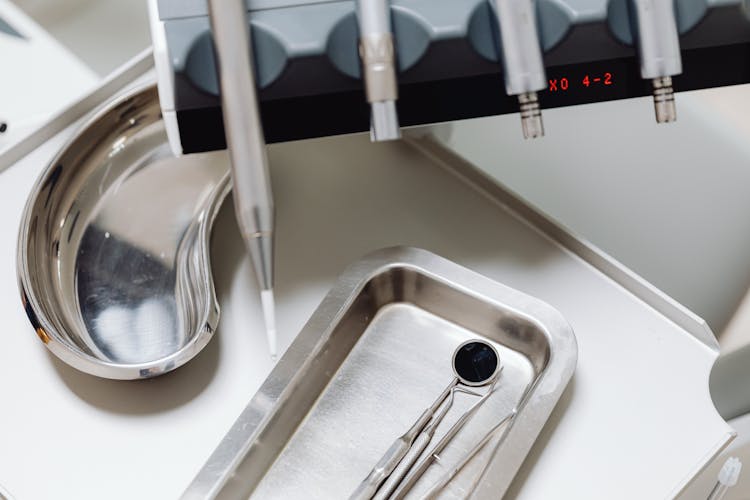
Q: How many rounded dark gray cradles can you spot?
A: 4